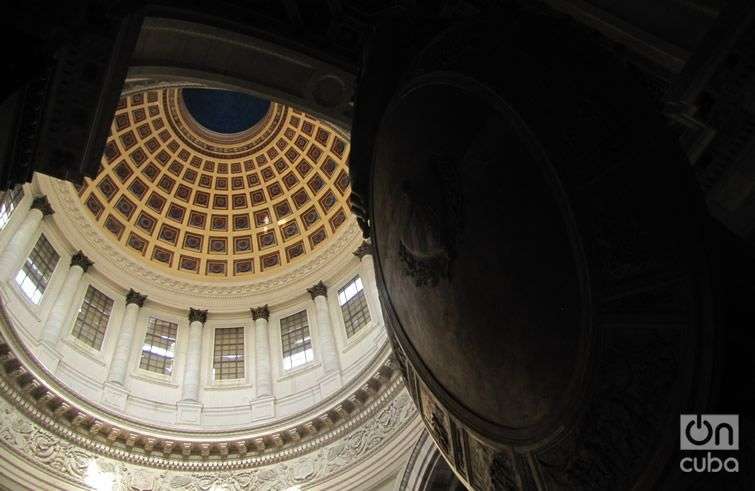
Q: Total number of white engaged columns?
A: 7